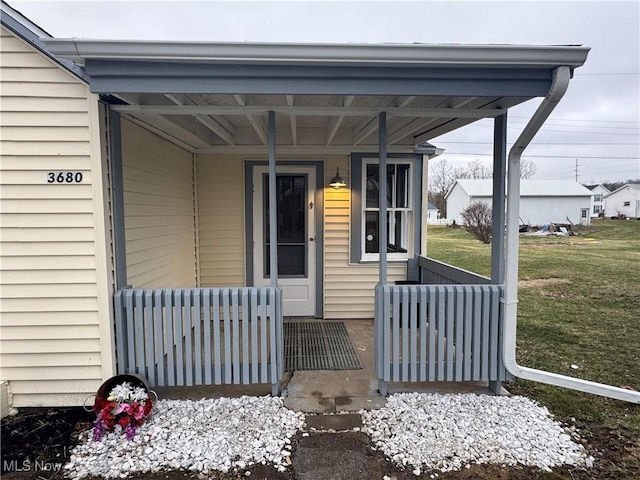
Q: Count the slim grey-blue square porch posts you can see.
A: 4